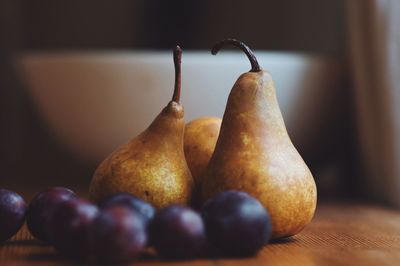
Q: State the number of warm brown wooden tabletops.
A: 1